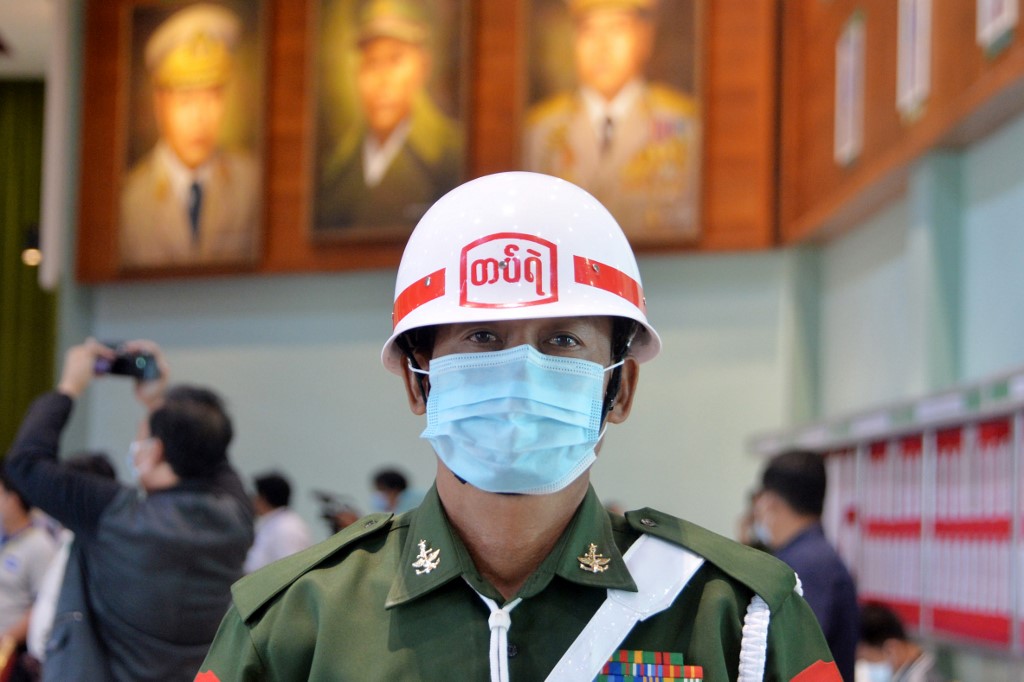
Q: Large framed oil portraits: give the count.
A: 3